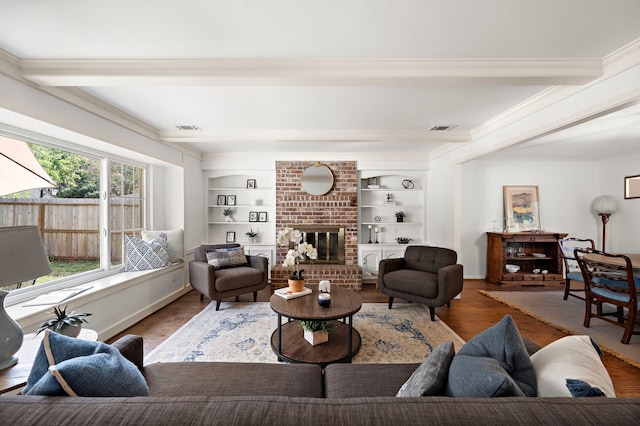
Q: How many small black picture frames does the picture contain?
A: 6